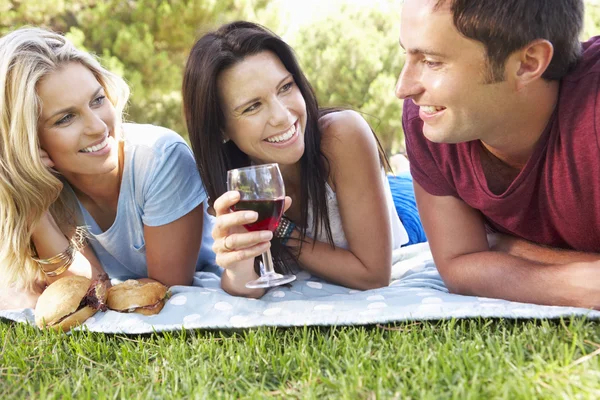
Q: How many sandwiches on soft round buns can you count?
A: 2